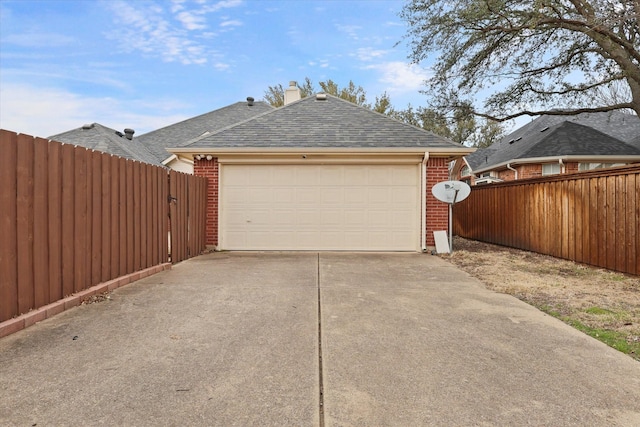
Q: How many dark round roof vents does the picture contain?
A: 2